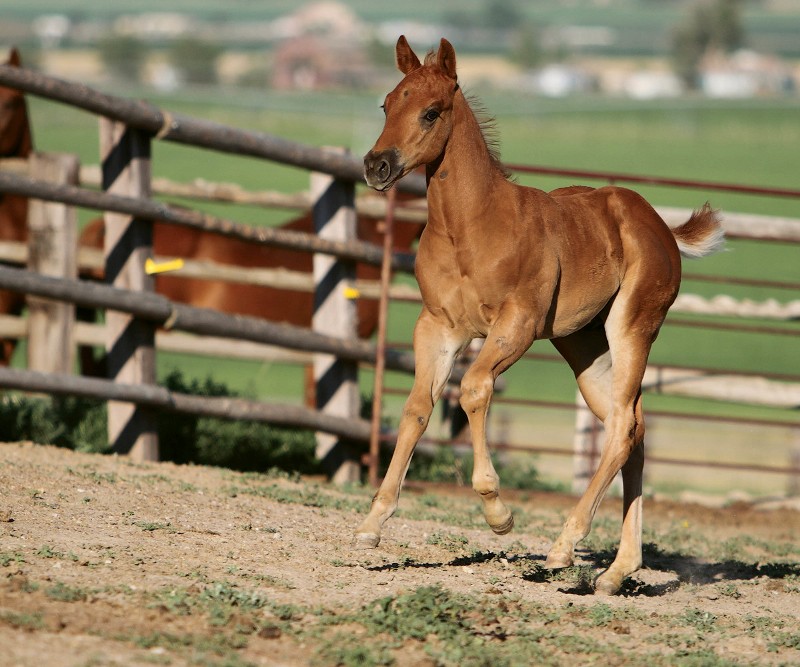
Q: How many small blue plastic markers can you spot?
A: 0